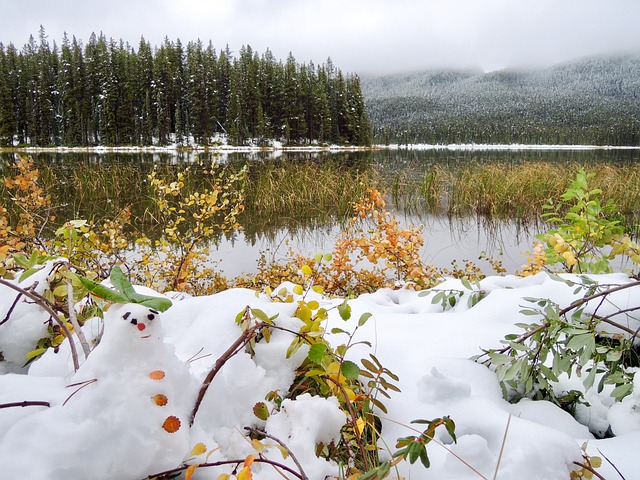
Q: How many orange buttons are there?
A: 3